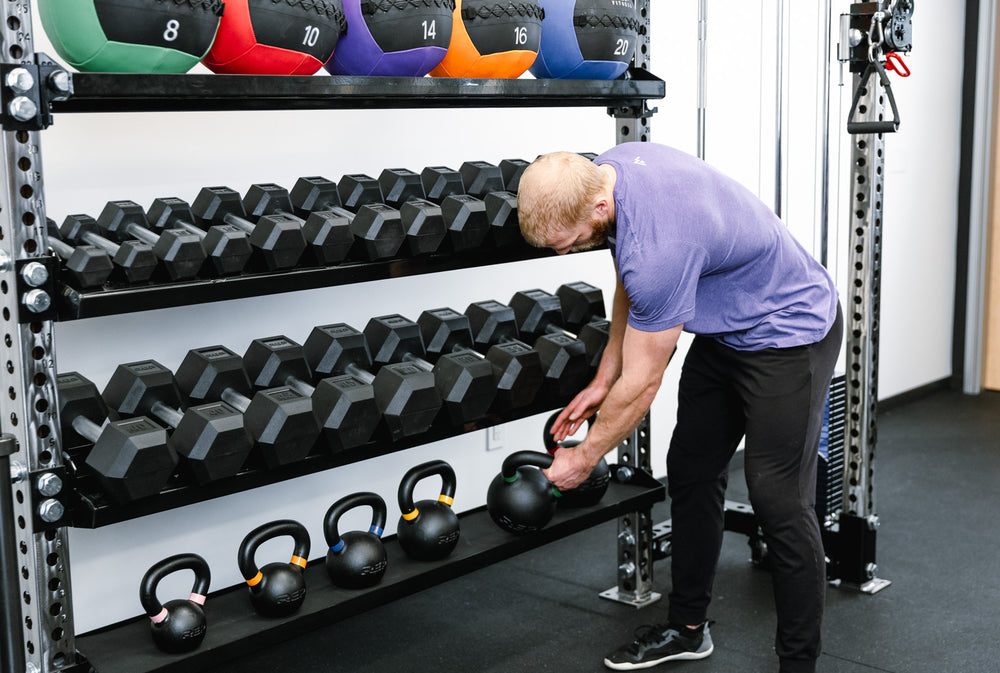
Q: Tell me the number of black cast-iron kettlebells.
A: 6